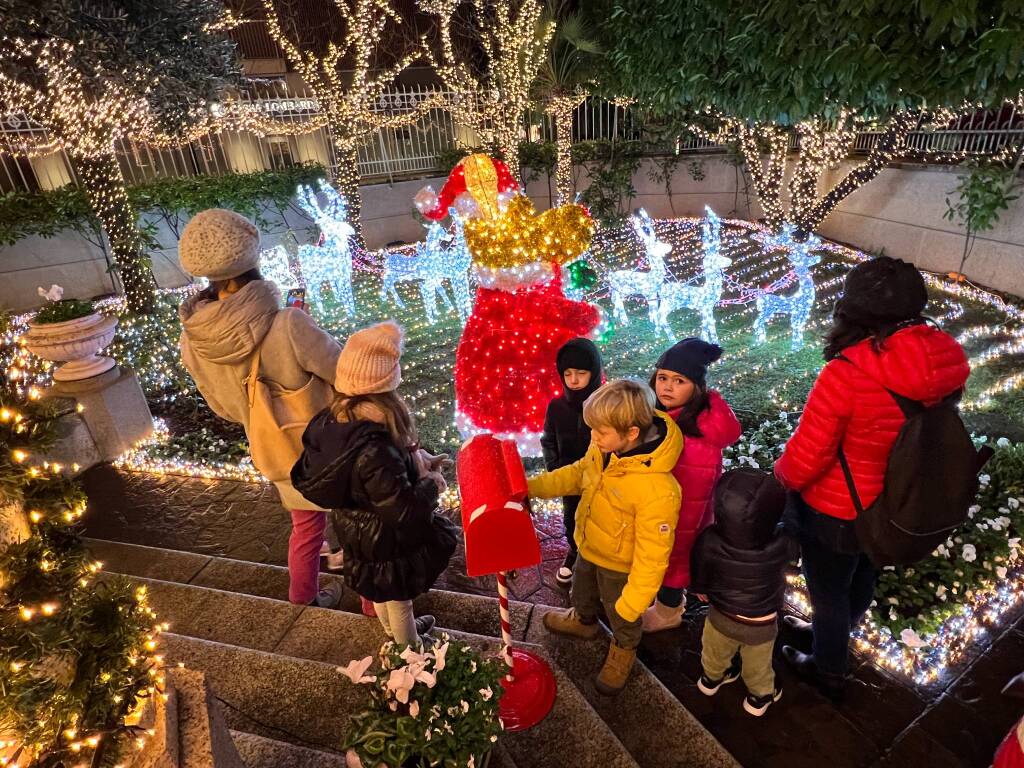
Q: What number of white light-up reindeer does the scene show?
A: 6